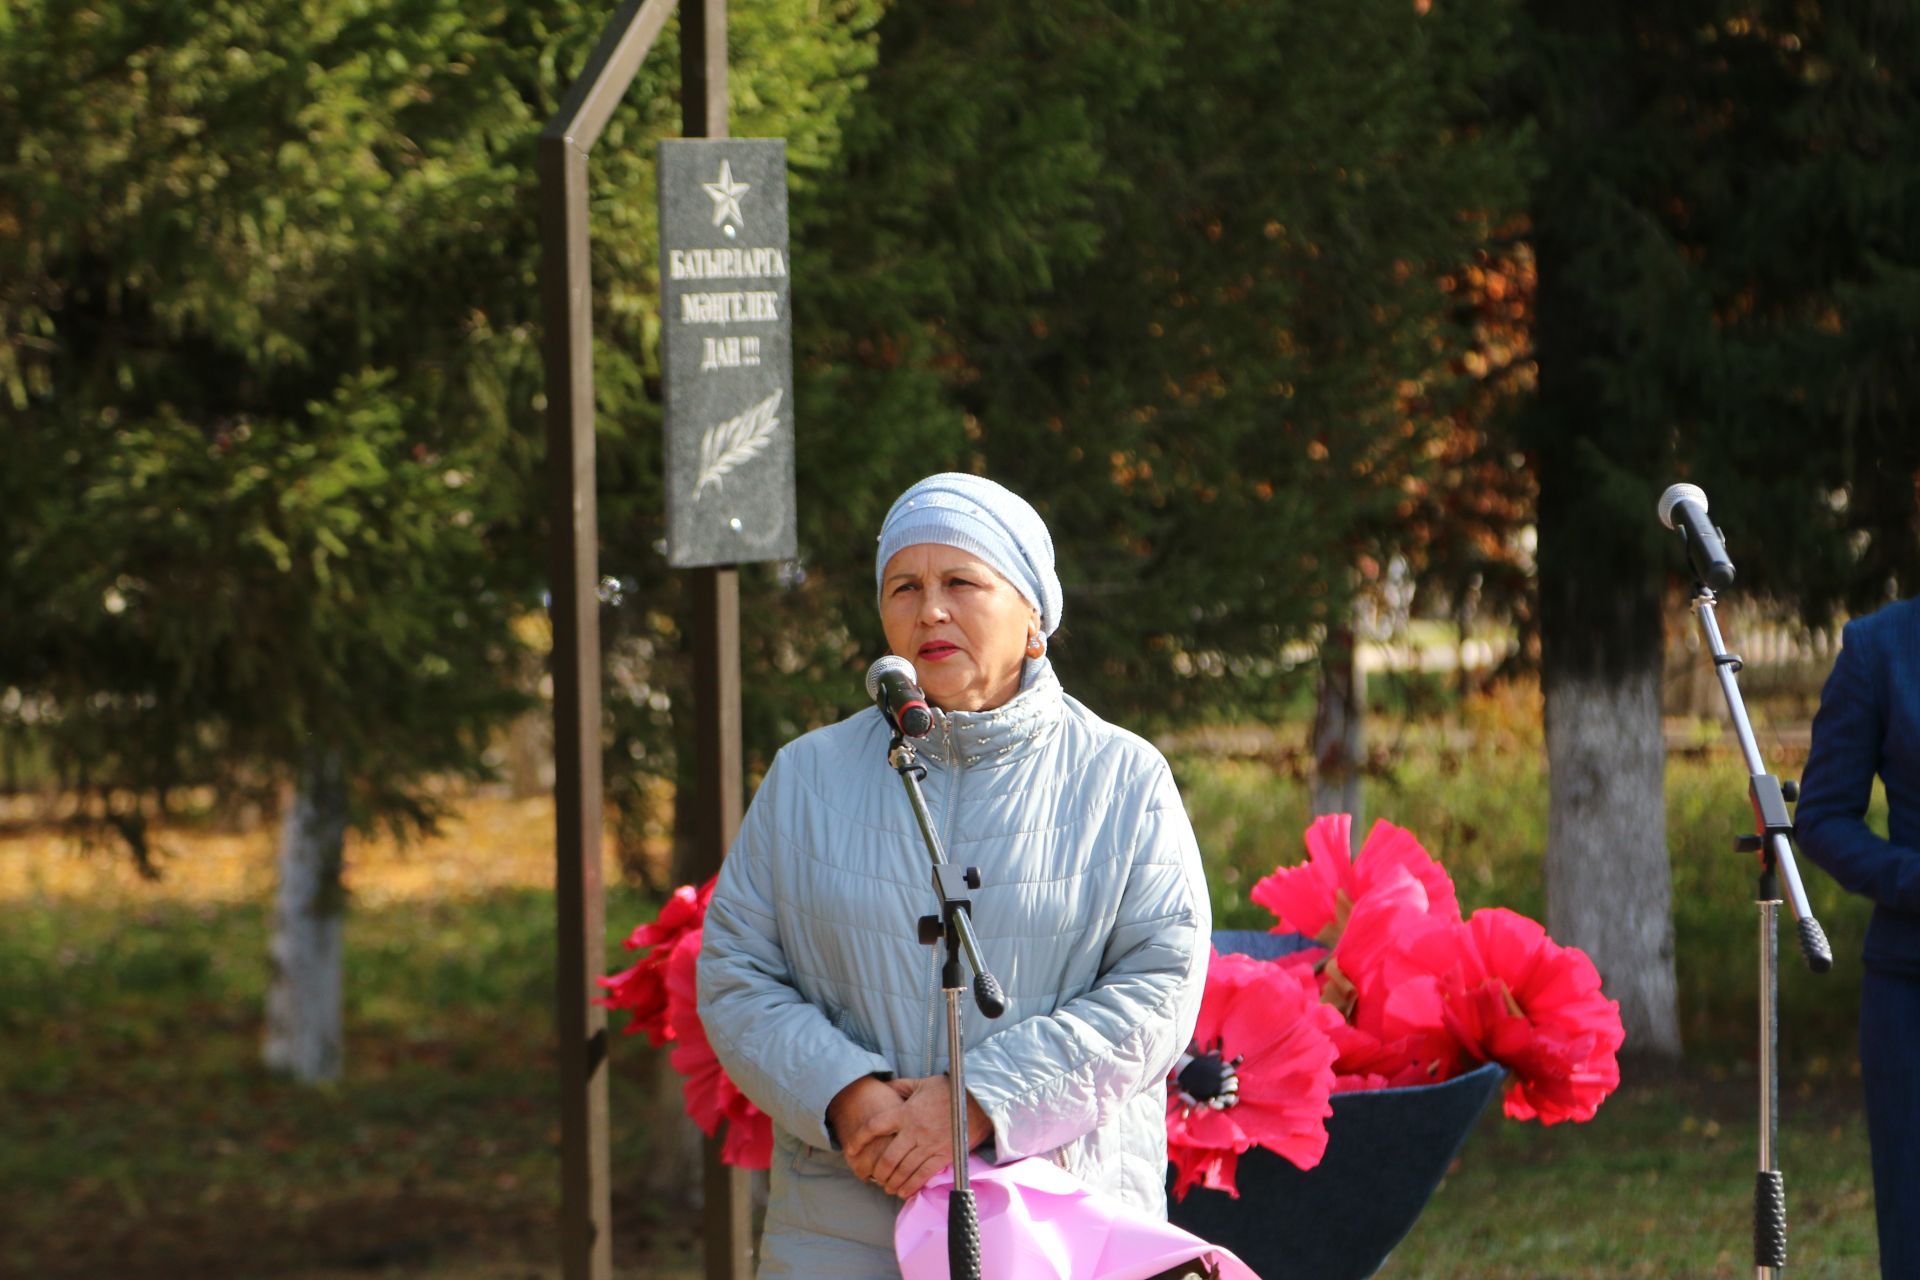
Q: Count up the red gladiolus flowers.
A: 0